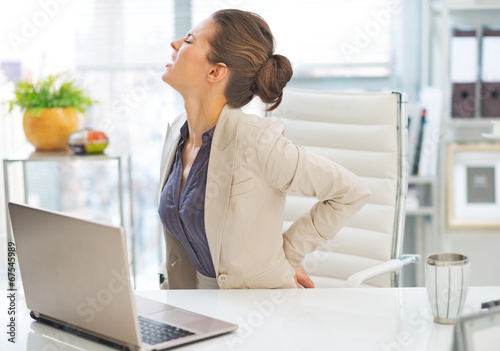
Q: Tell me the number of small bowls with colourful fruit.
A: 1